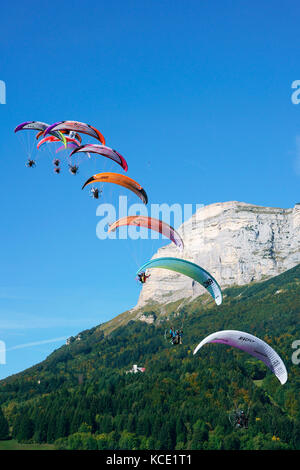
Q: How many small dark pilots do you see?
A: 8